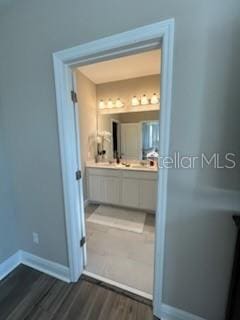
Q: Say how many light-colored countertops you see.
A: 1